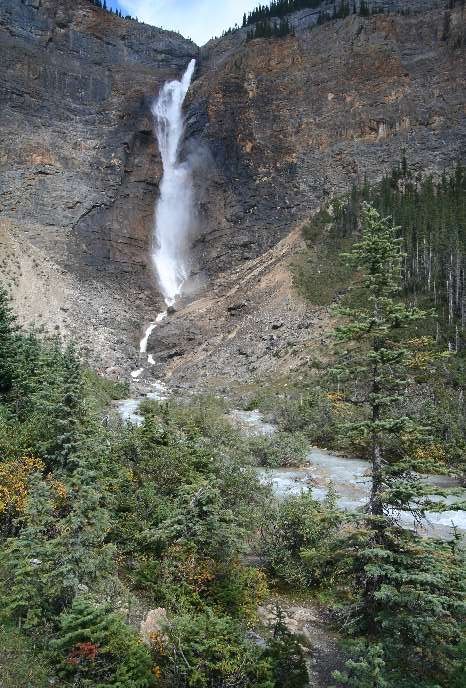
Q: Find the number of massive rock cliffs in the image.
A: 2